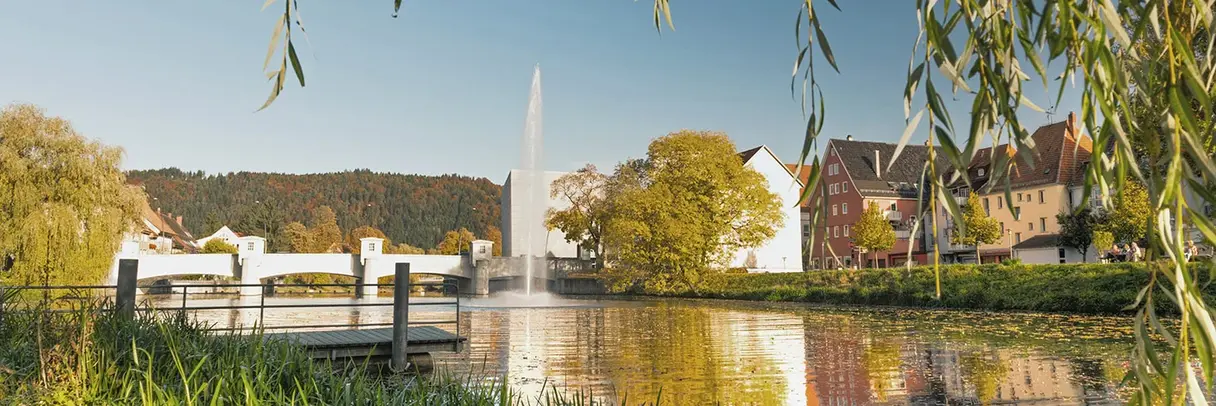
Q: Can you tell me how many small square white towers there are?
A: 3